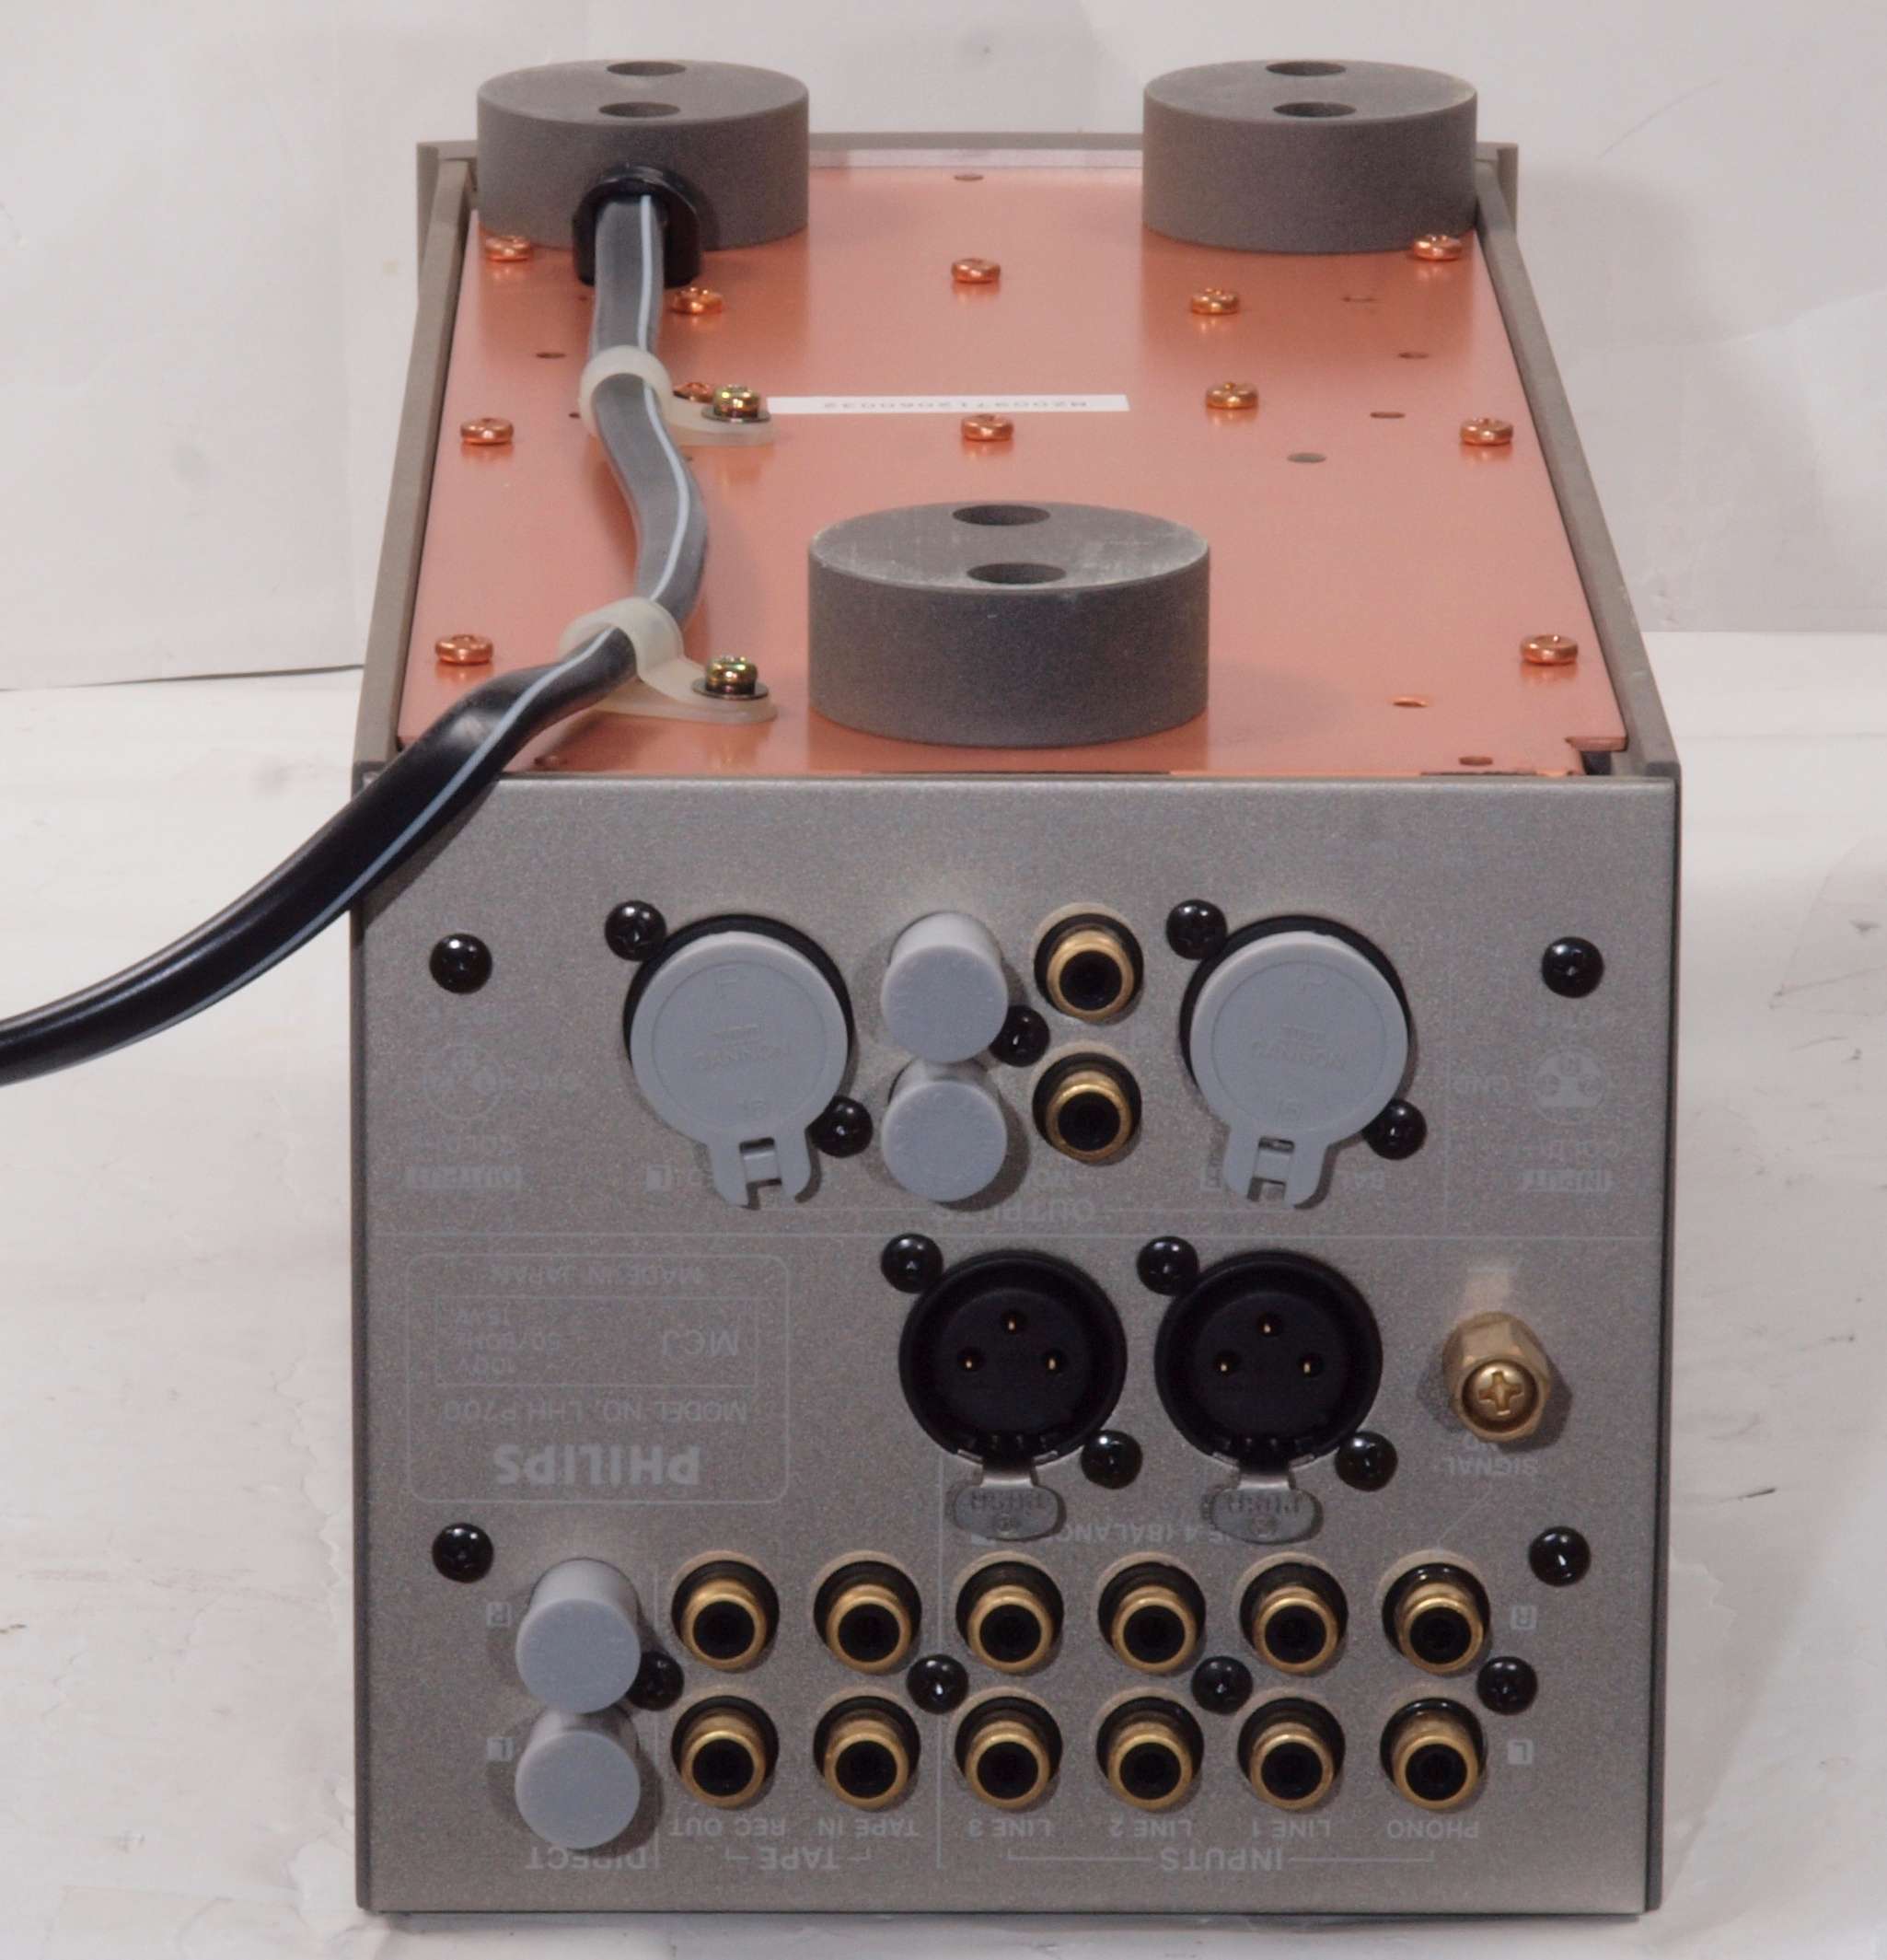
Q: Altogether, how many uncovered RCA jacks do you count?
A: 14